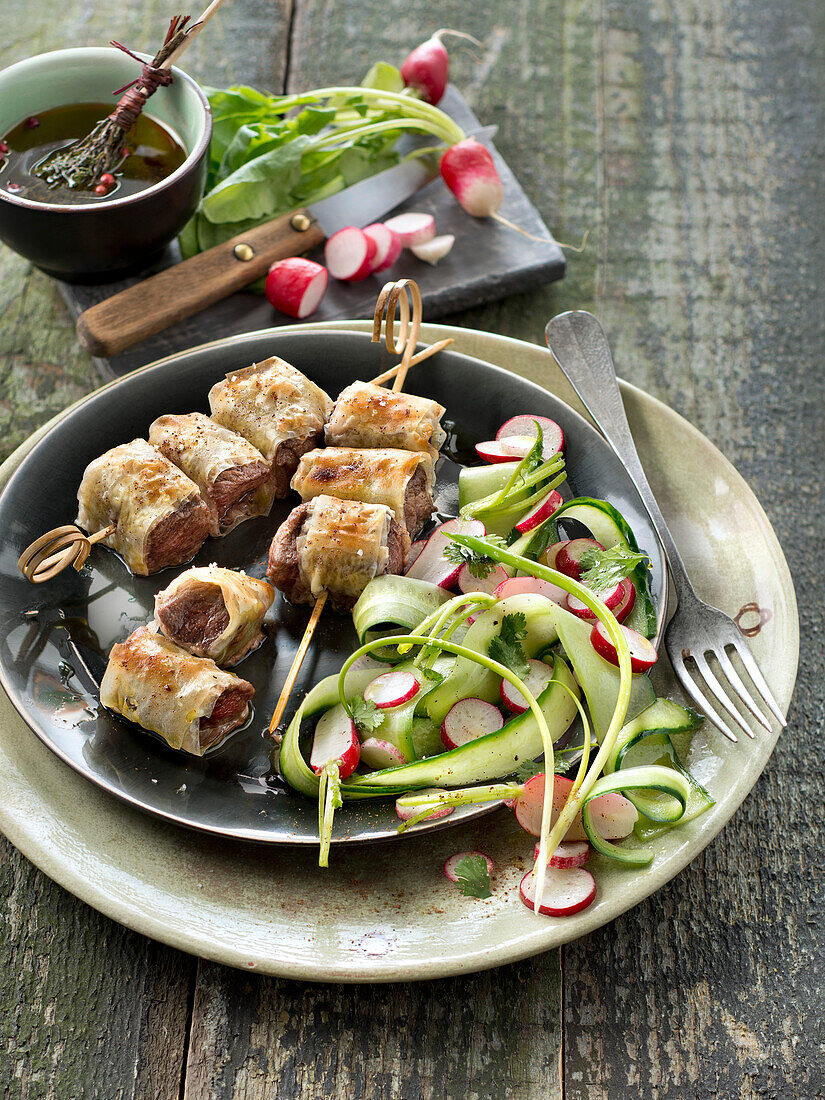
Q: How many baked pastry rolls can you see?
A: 8